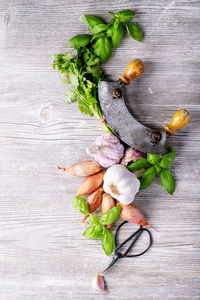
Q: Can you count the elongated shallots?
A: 5